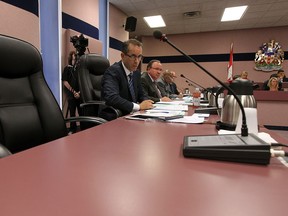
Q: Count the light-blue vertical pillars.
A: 2